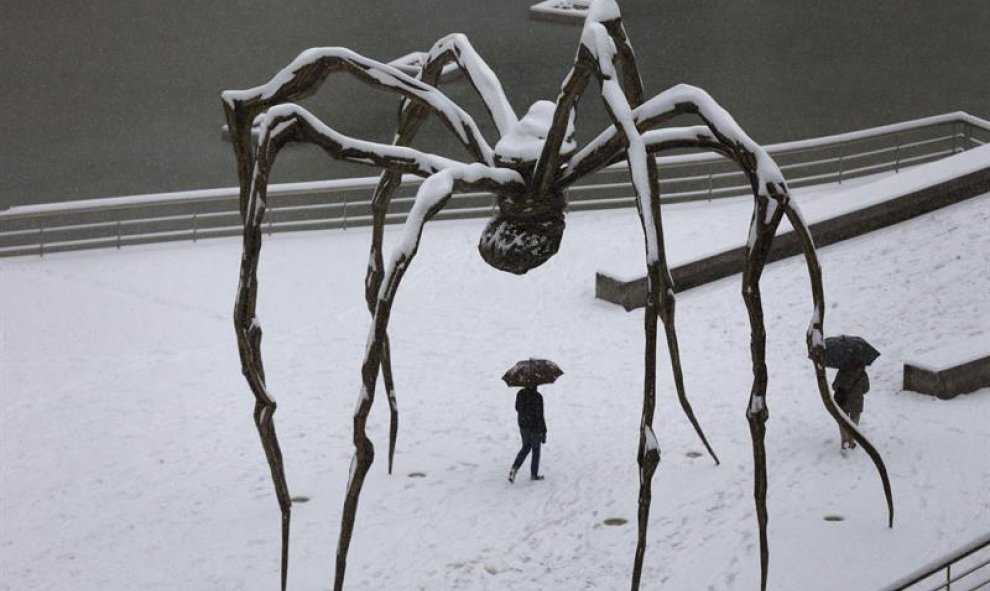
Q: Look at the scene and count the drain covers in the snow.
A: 5